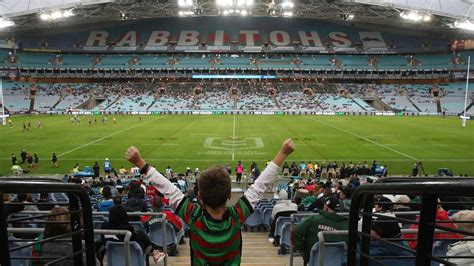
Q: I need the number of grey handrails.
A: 4